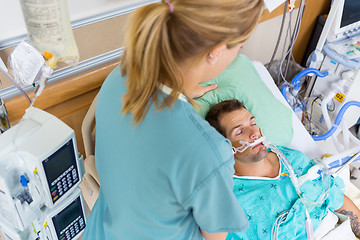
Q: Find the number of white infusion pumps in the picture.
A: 2